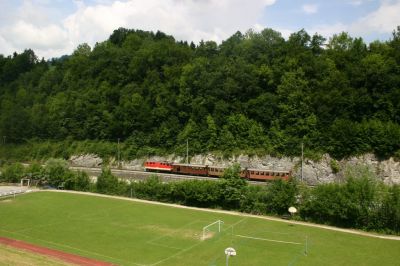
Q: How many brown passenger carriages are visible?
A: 3